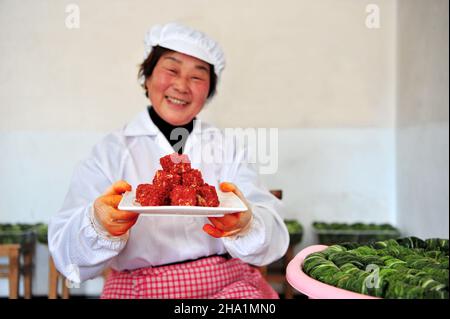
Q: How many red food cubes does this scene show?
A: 6